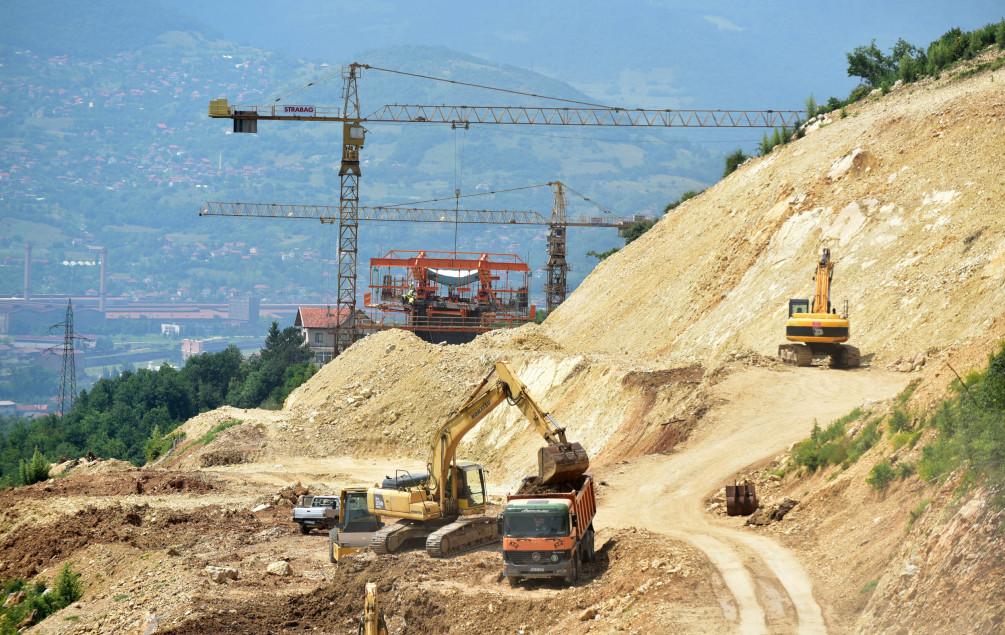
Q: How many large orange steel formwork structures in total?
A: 1